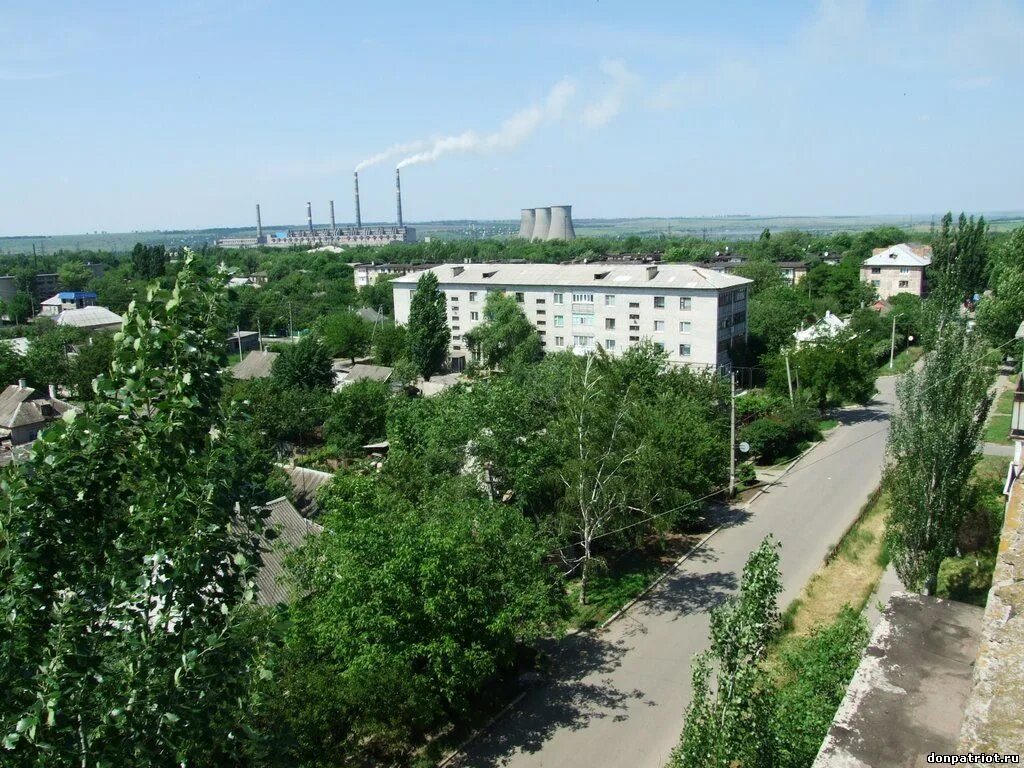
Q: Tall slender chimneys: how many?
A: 5